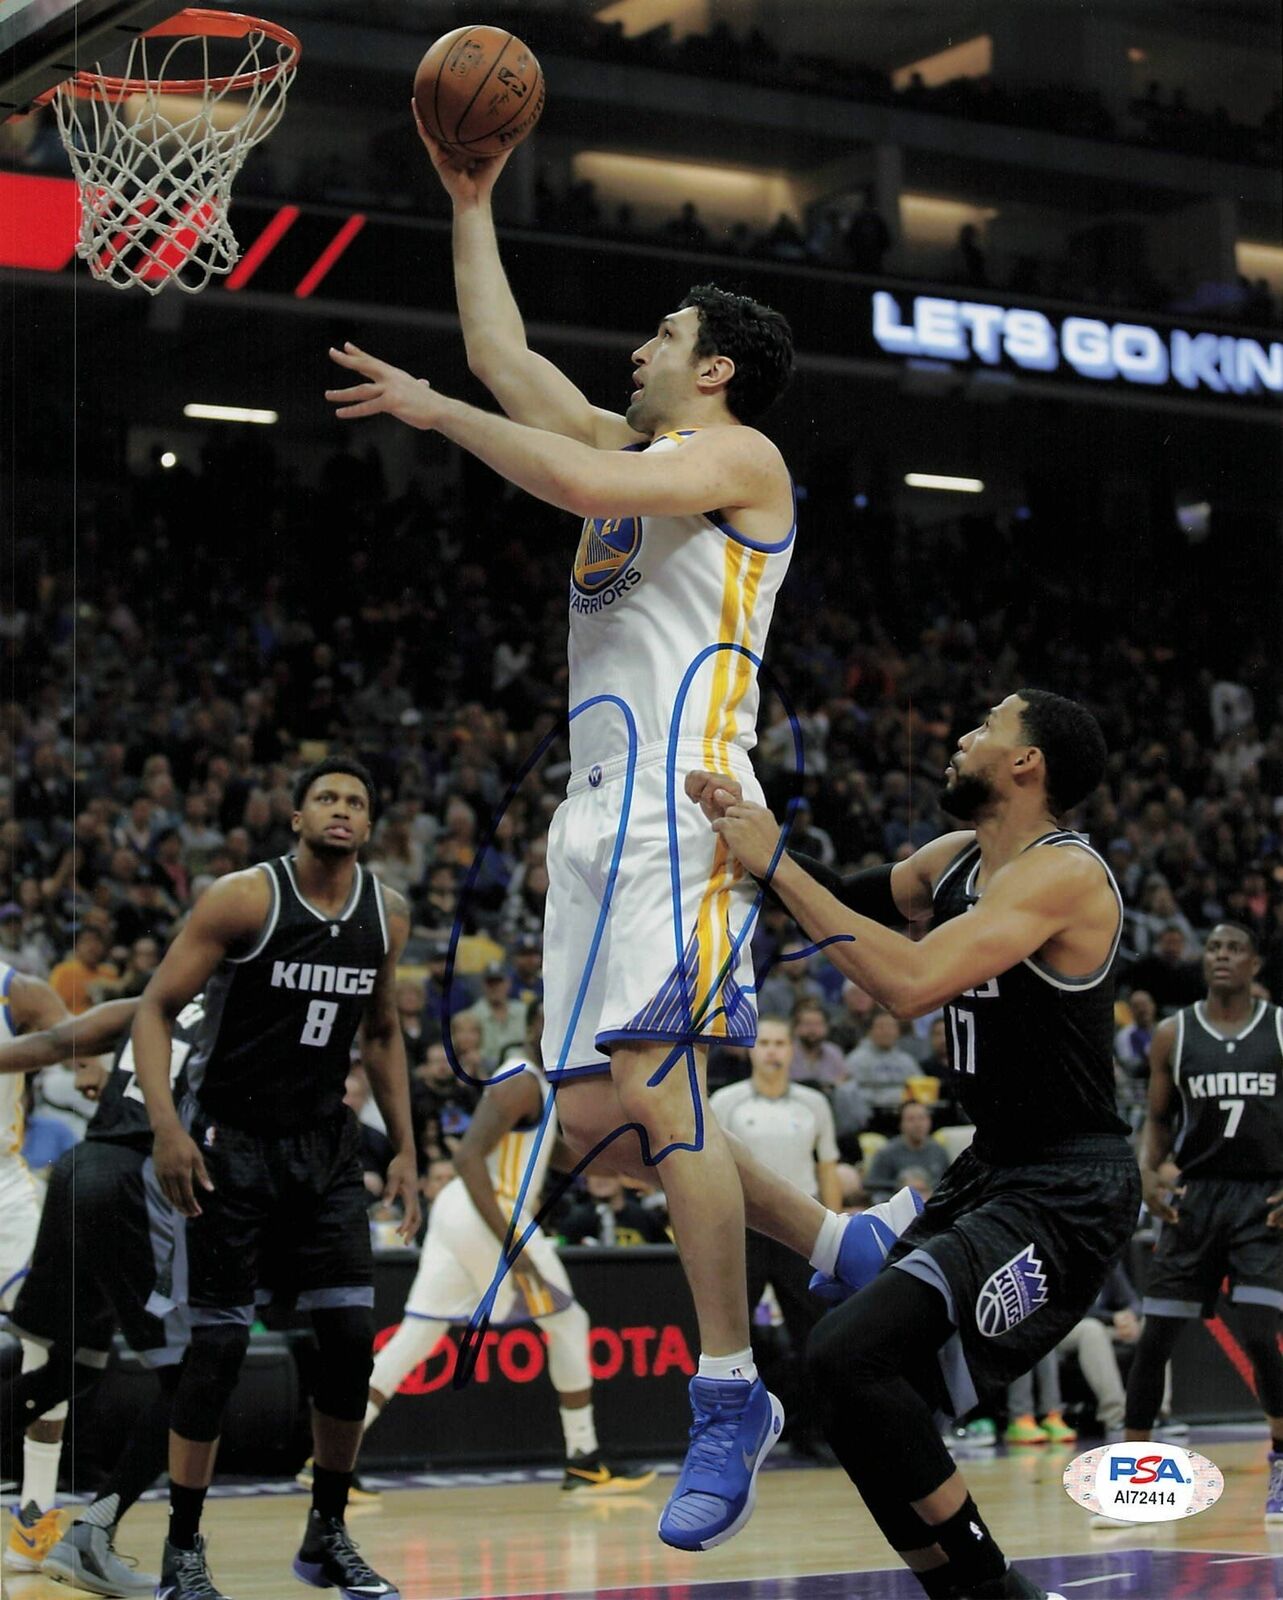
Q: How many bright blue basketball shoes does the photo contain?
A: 2